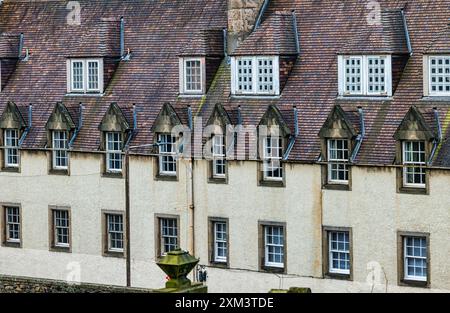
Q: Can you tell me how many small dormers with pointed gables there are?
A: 8